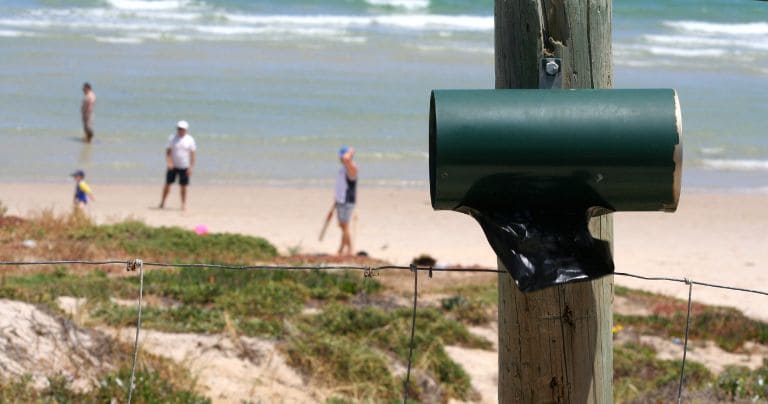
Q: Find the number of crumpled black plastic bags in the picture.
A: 1